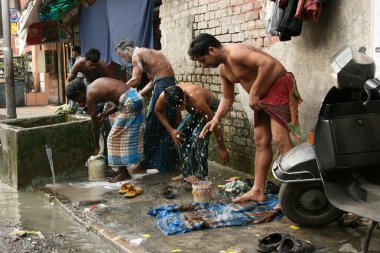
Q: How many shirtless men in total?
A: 5